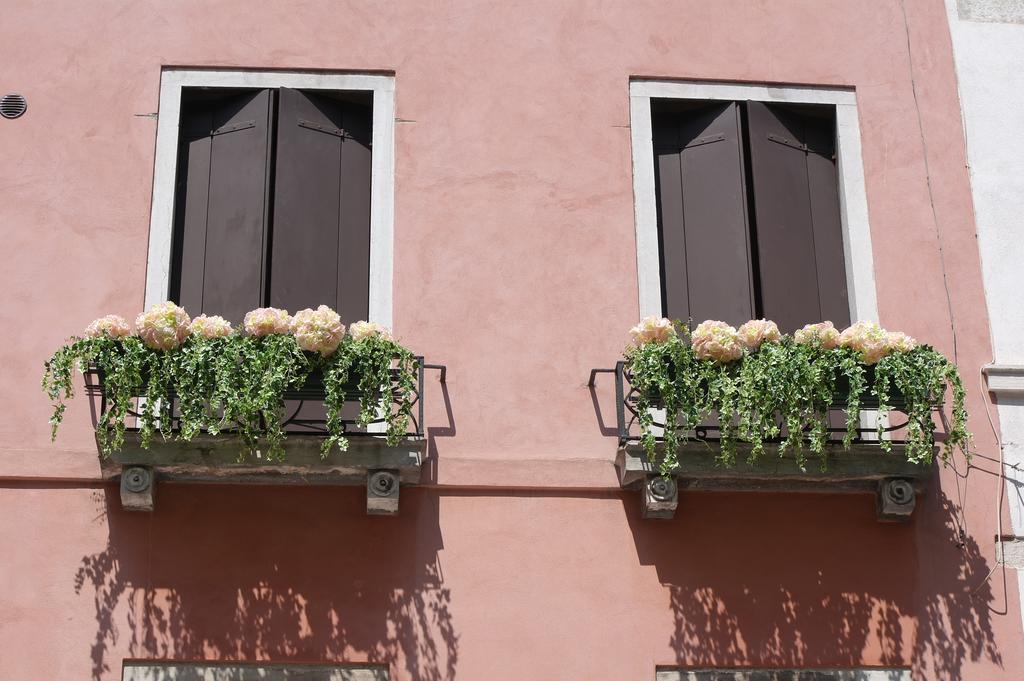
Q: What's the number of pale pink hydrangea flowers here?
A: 12